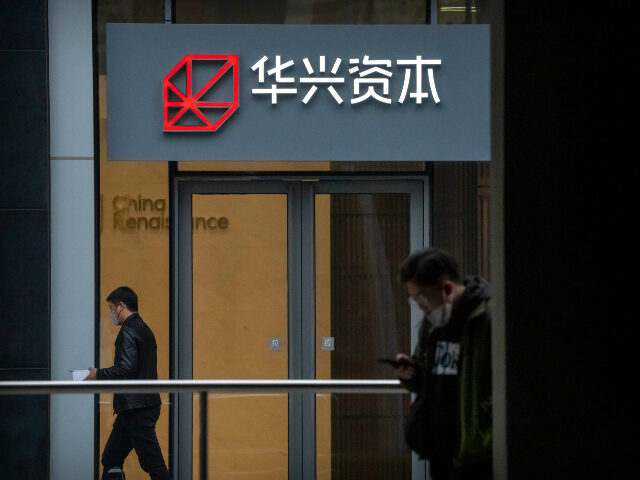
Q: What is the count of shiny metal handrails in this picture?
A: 1